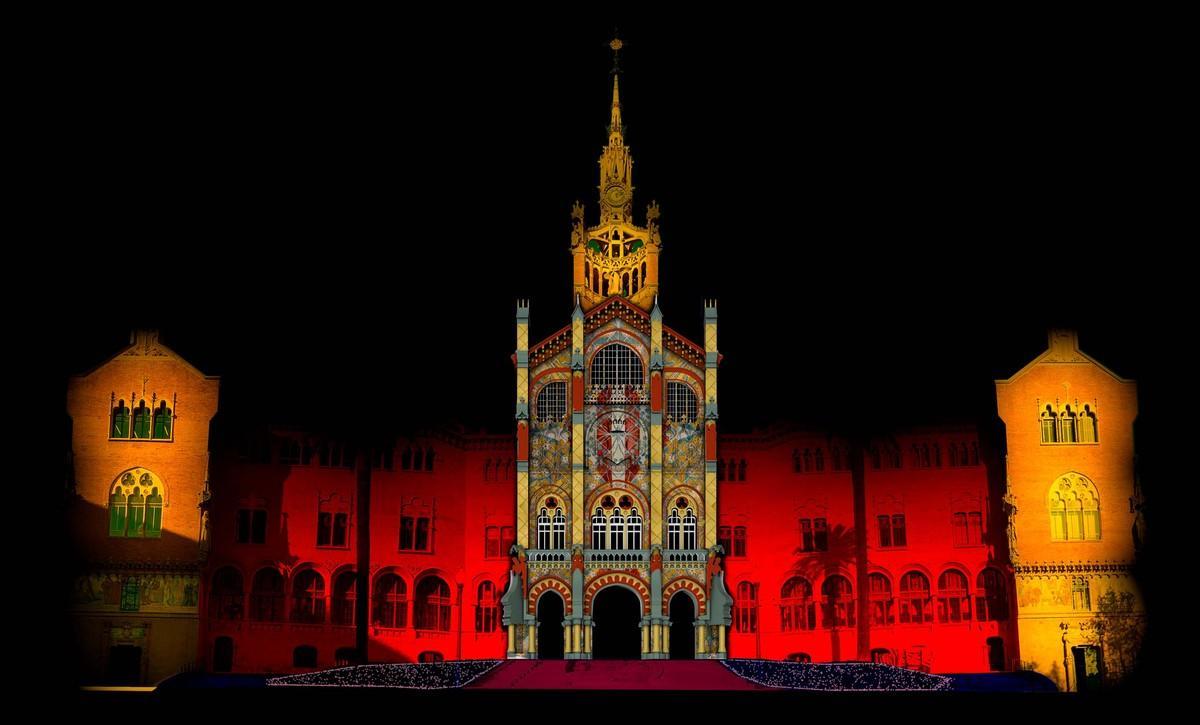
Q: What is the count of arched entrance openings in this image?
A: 3